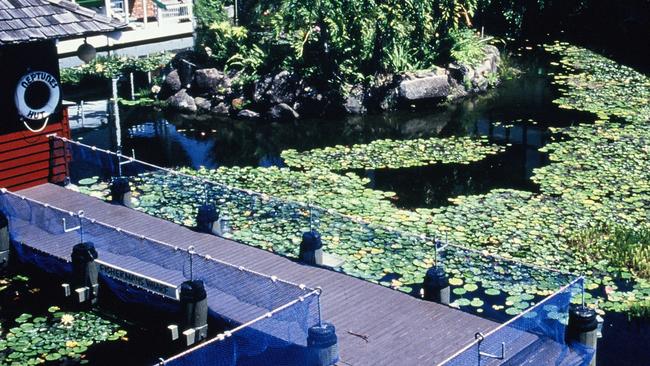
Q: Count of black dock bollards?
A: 9